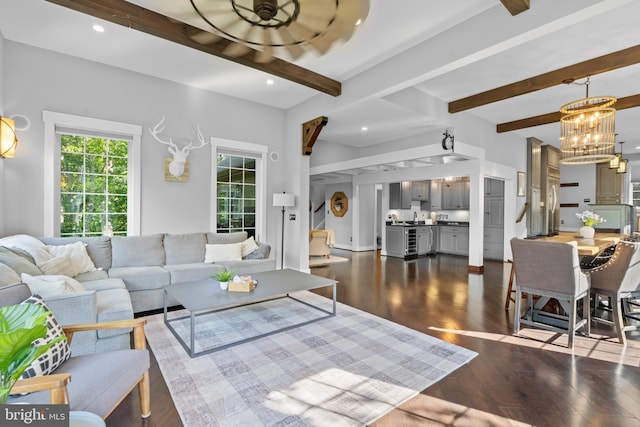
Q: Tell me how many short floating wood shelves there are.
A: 2